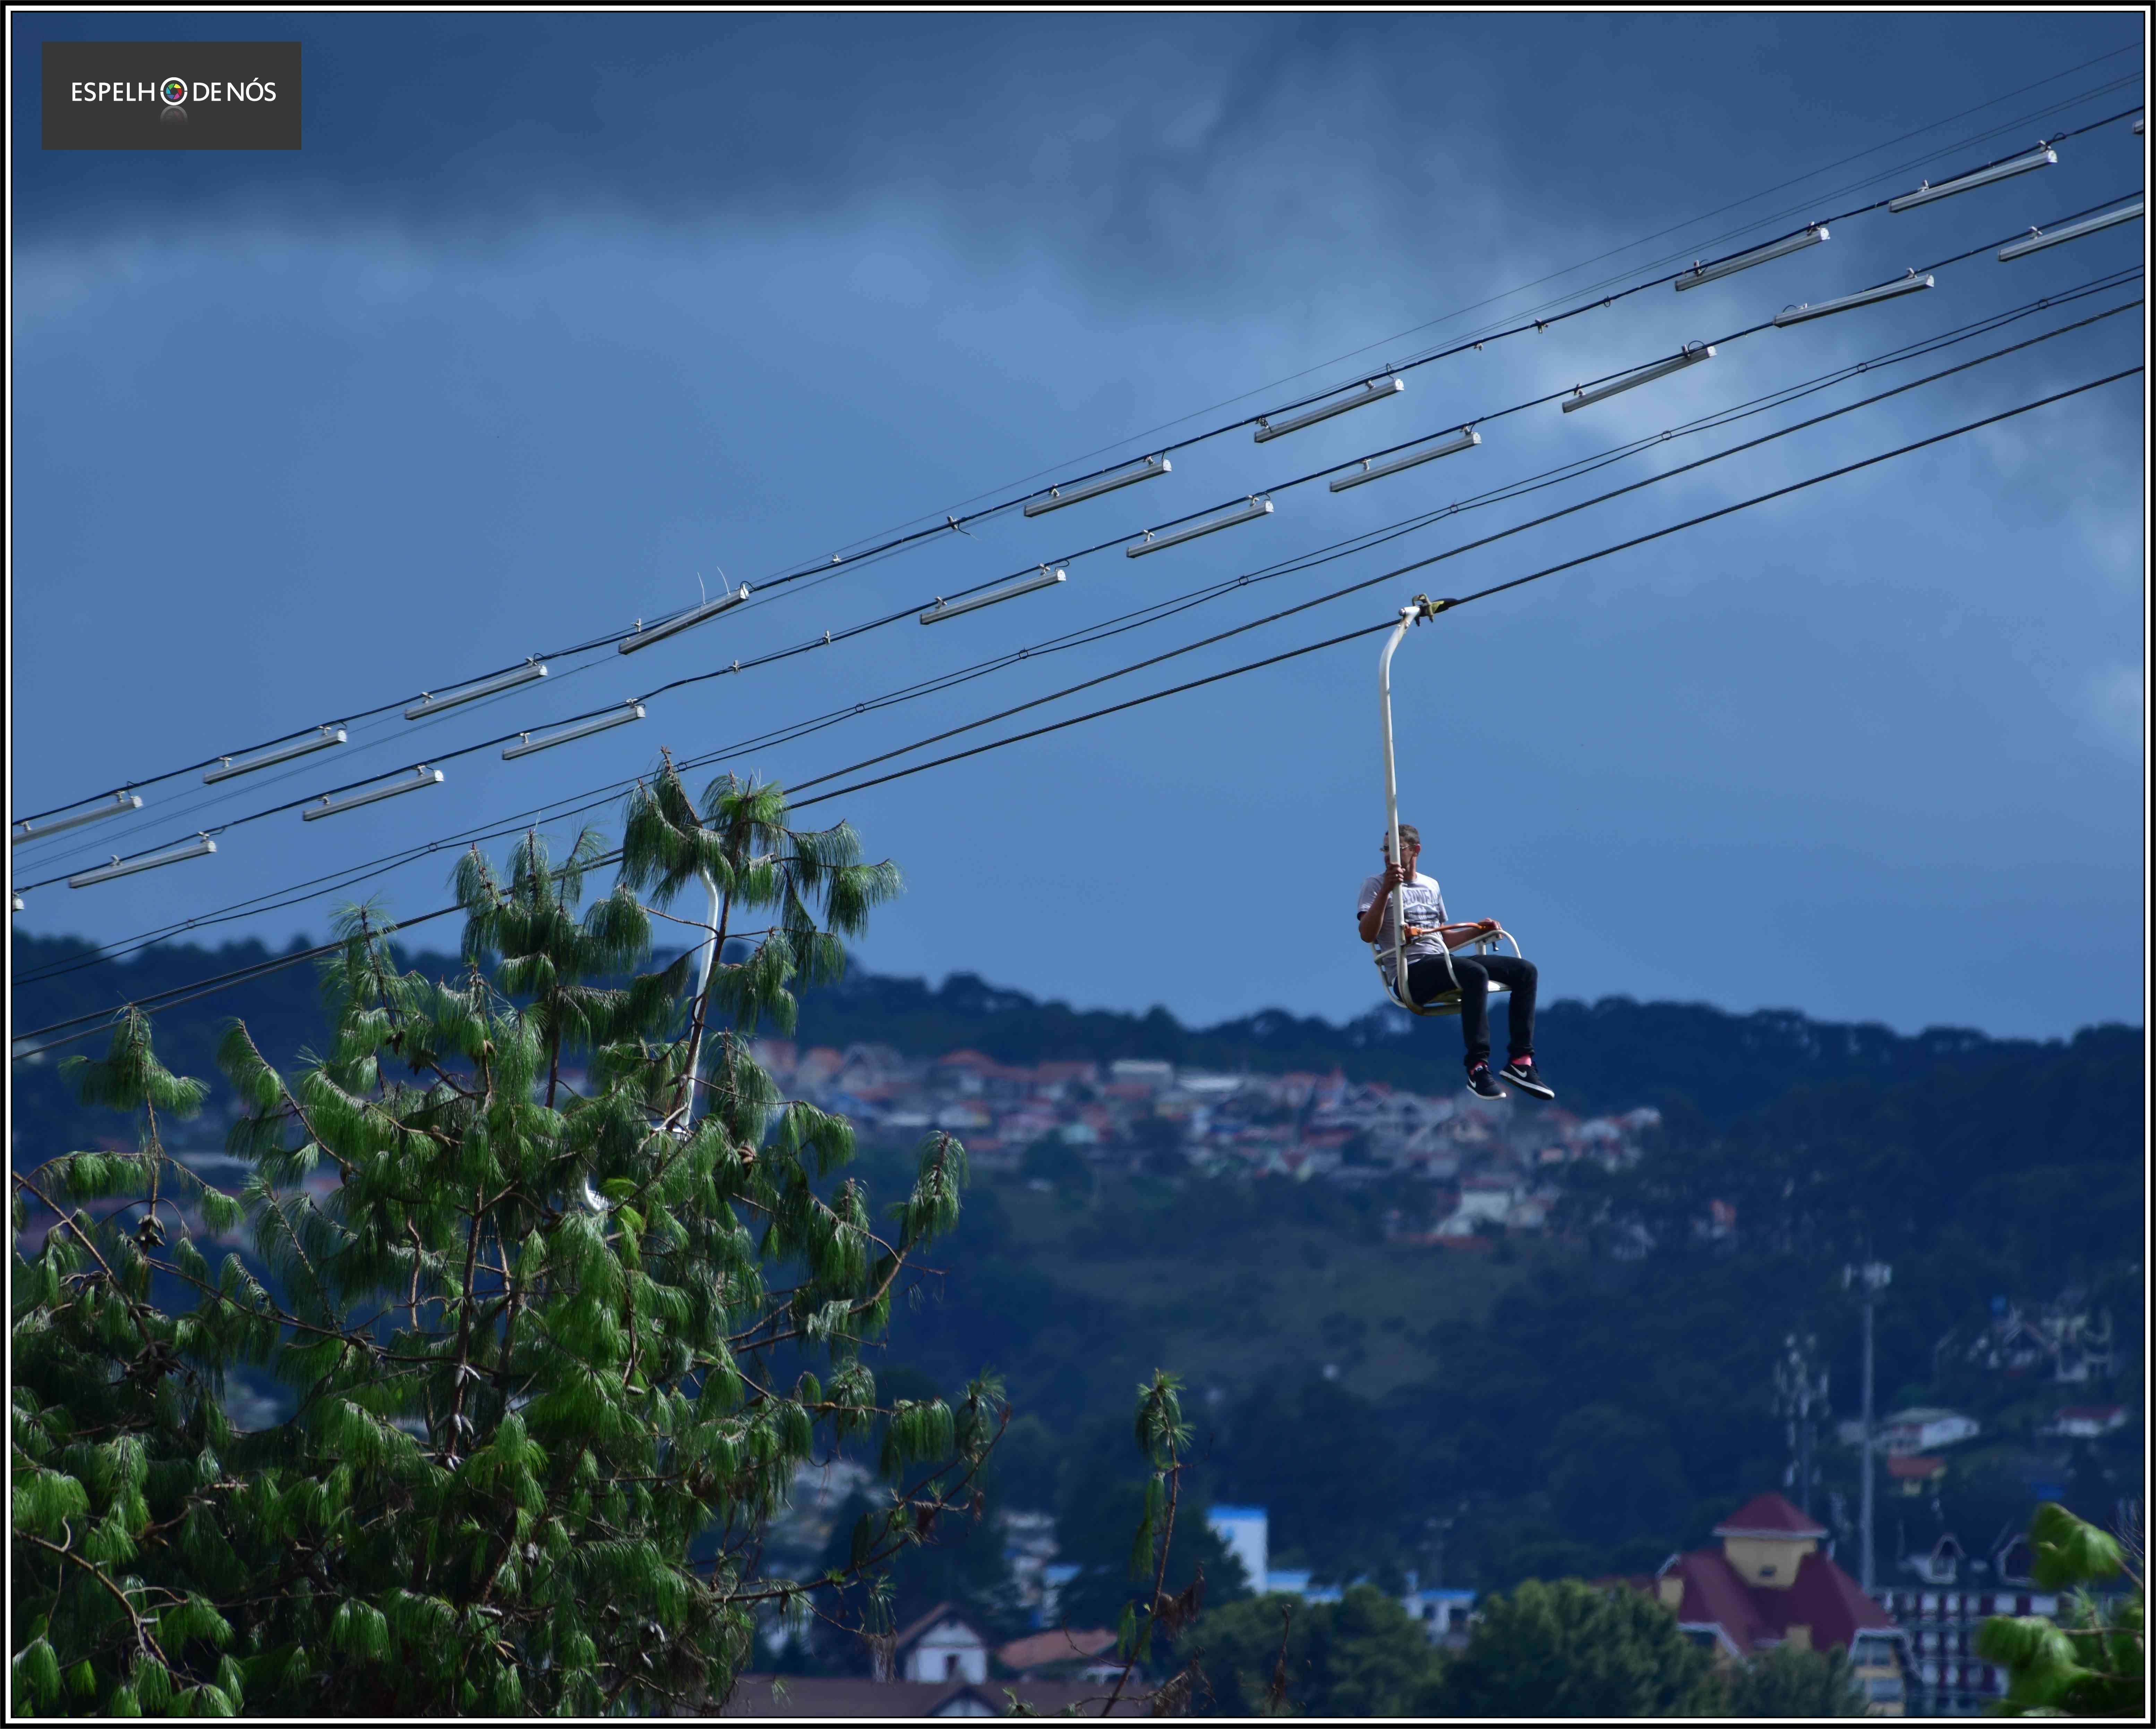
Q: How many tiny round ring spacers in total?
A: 10